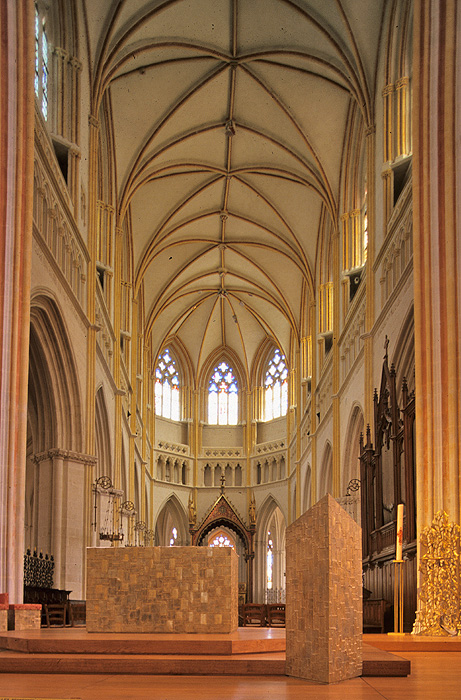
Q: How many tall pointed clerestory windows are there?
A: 3